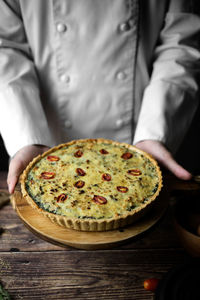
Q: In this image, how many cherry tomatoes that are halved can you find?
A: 12